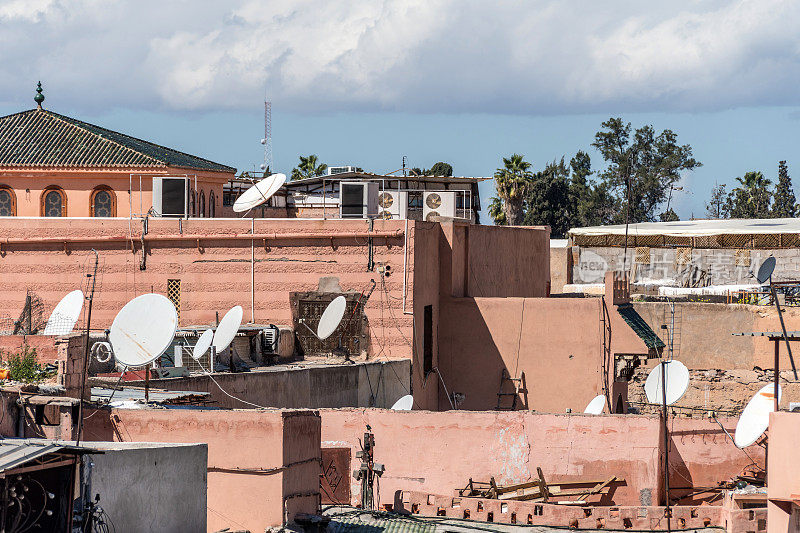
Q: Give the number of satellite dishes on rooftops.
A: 11